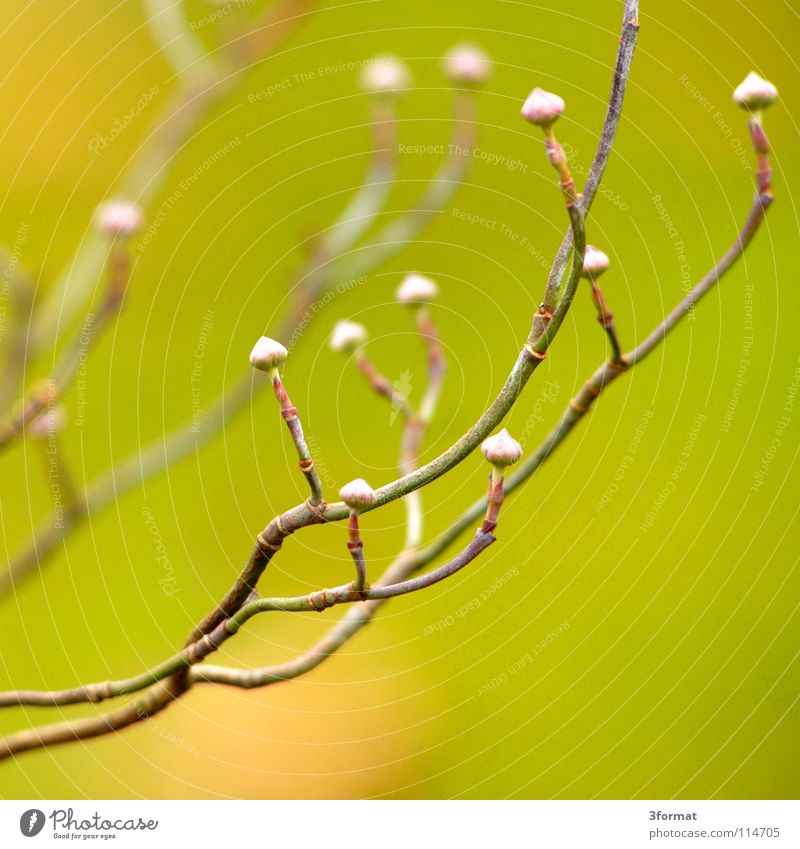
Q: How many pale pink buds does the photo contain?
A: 12